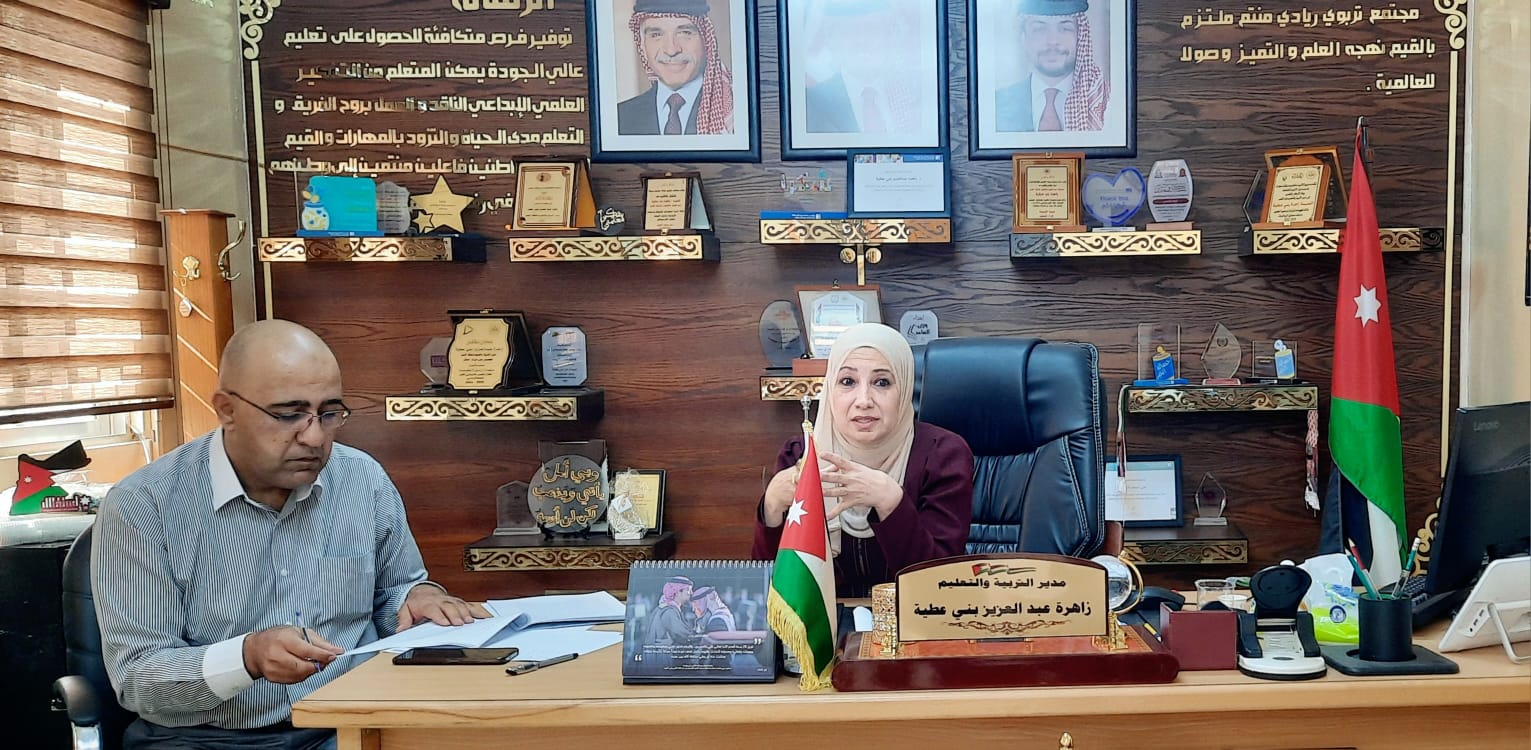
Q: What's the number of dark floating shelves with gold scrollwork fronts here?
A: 10